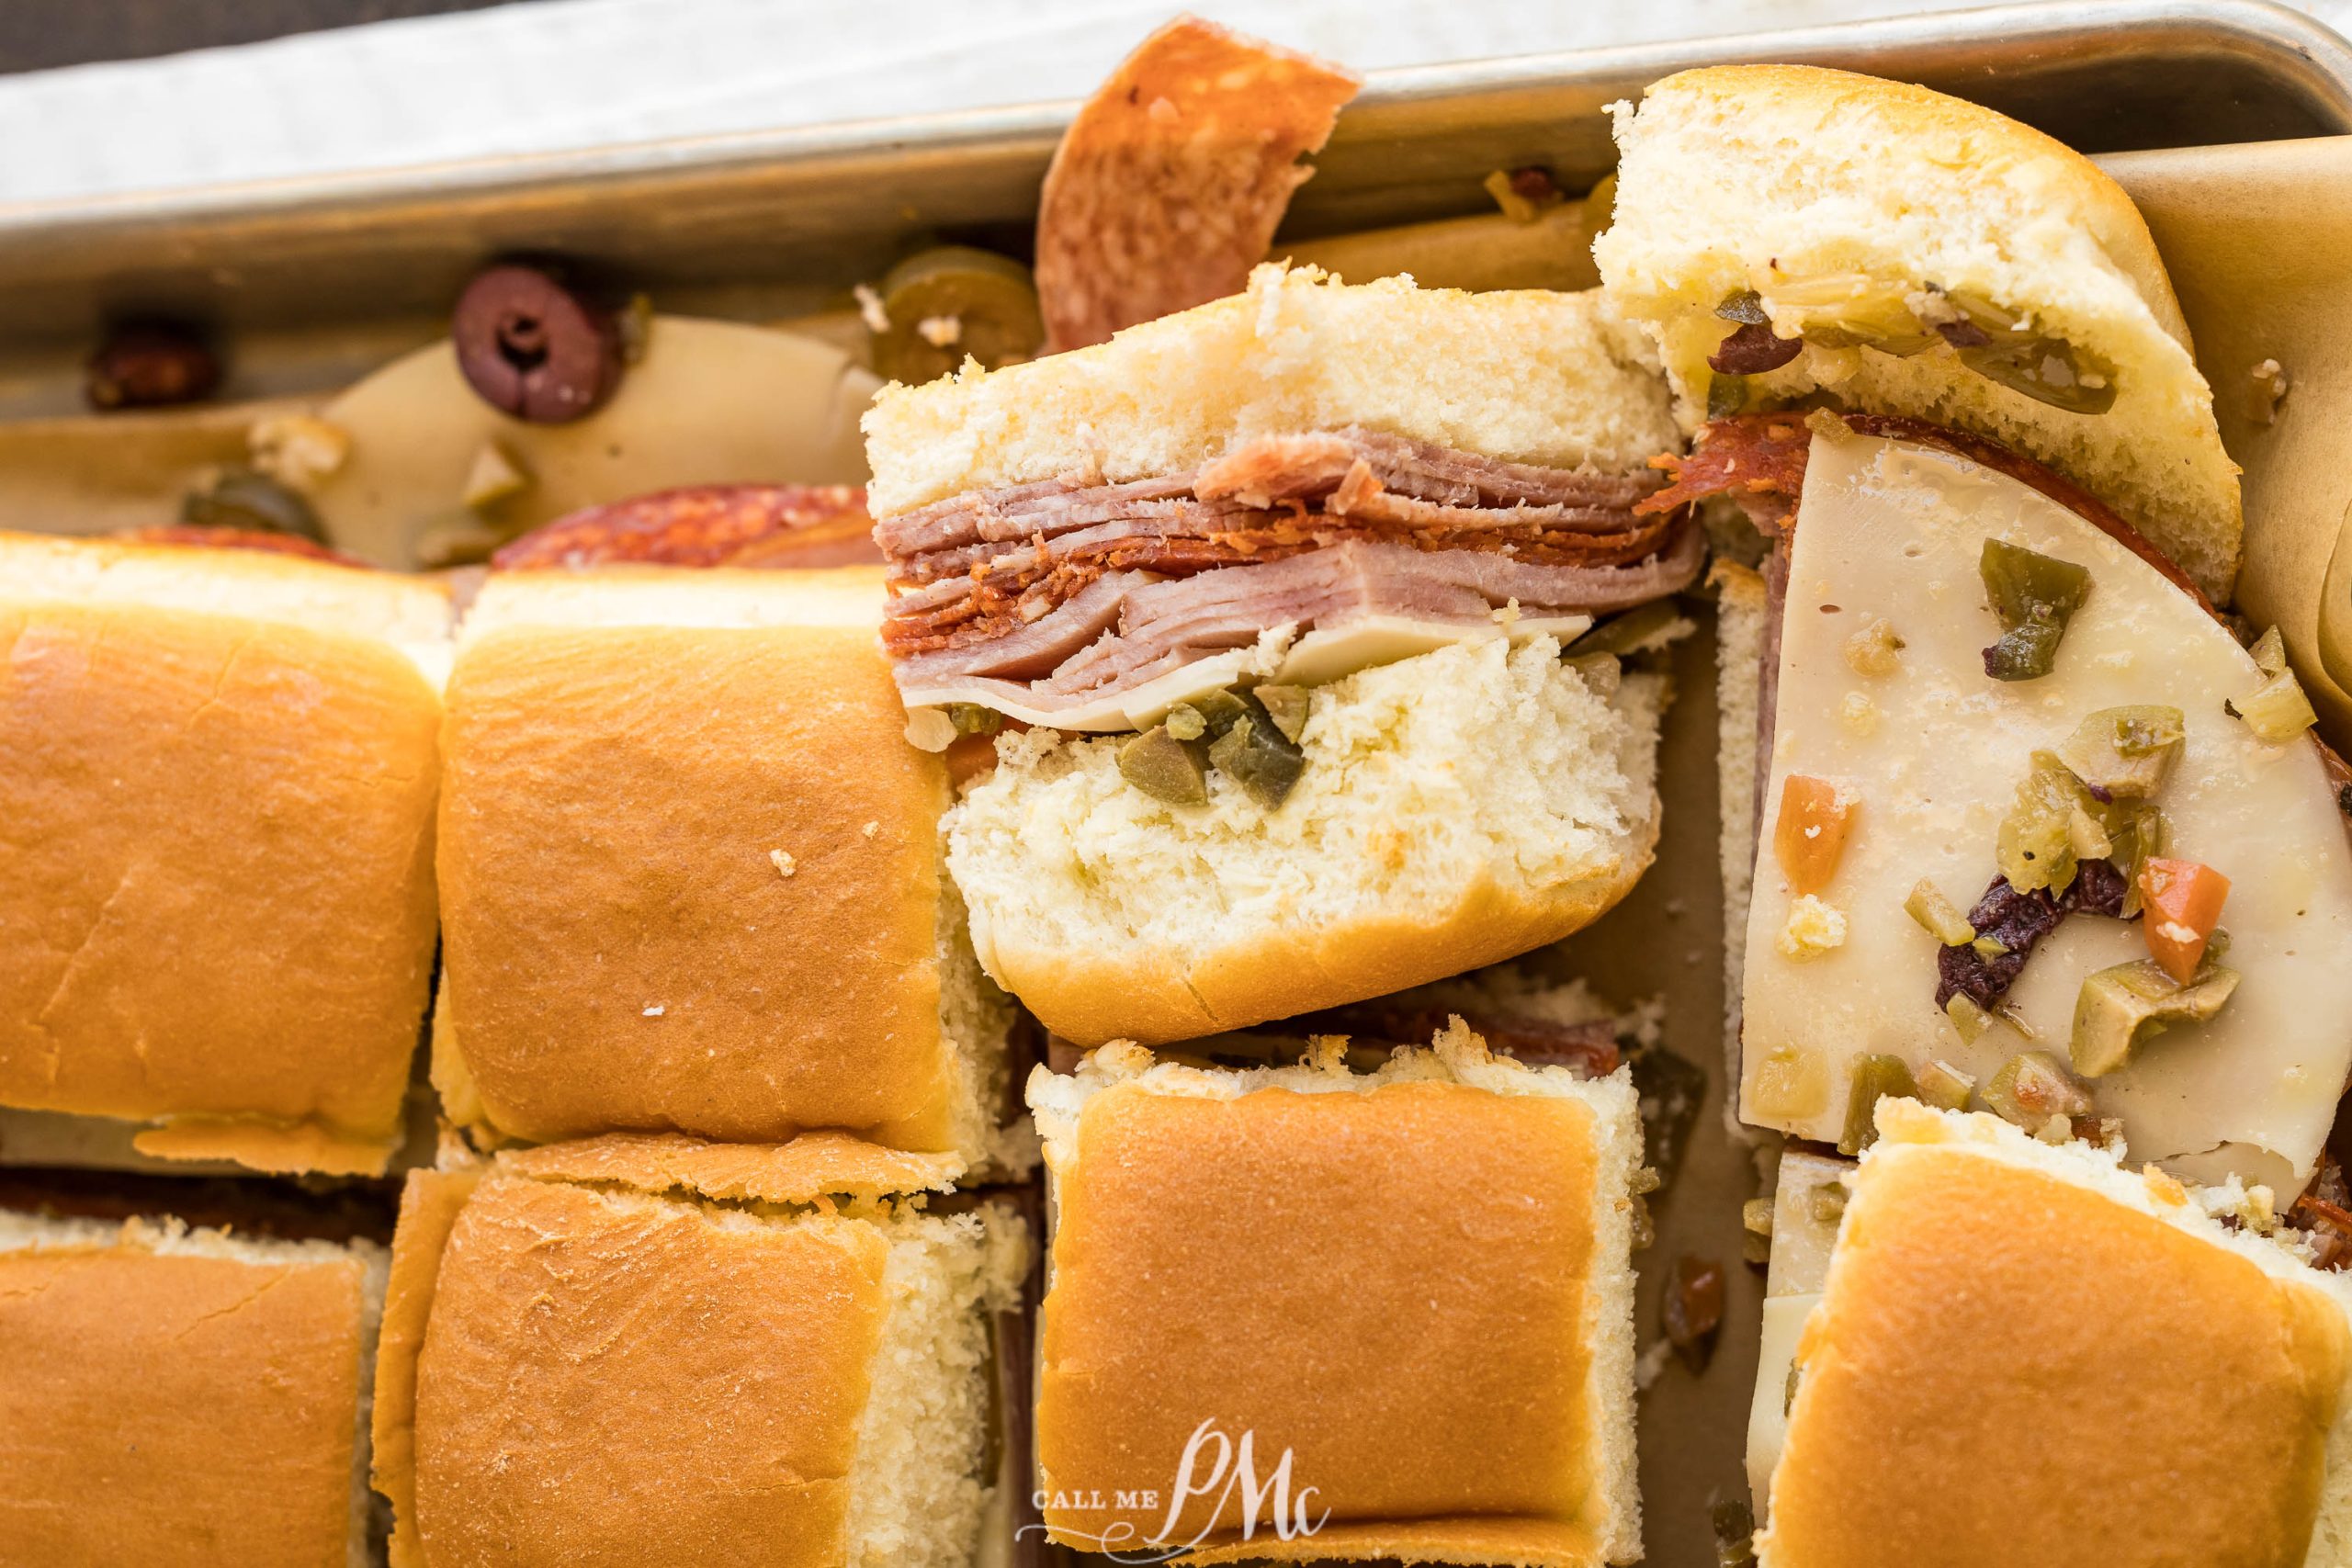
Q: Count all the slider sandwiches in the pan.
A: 8